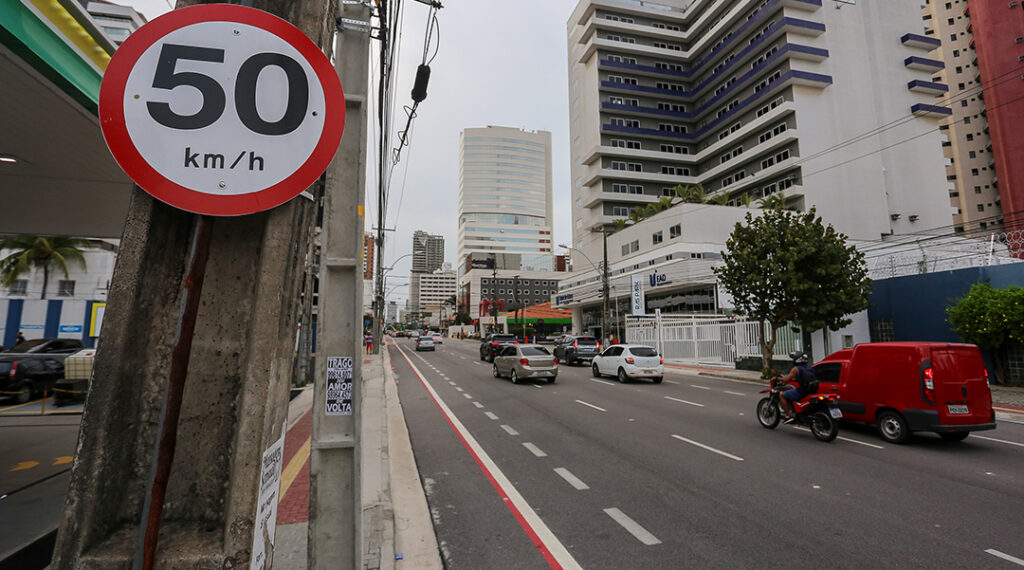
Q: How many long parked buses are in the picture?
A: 0